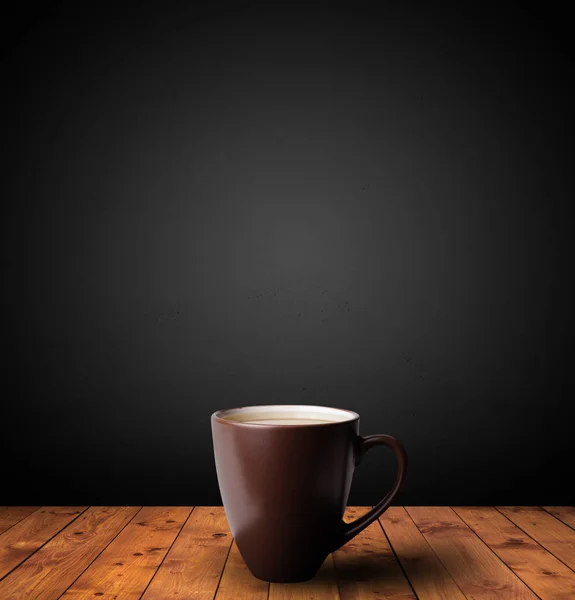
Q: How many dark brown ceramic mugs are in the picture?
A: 1